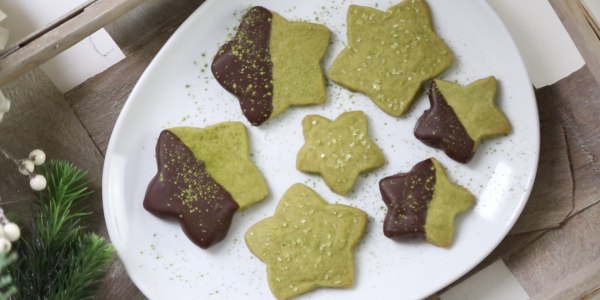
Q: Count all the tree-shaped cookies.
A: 0